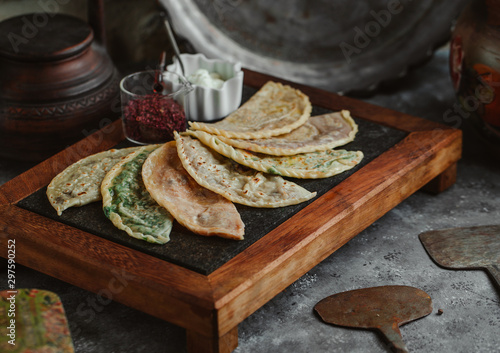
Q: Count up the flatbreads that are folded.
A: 7